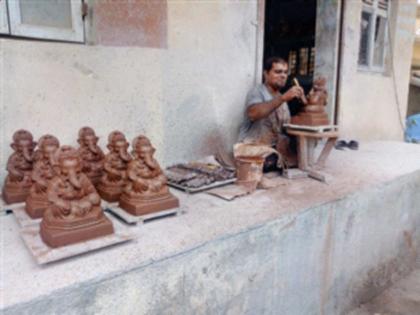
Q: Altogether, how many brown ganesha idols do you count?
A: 7